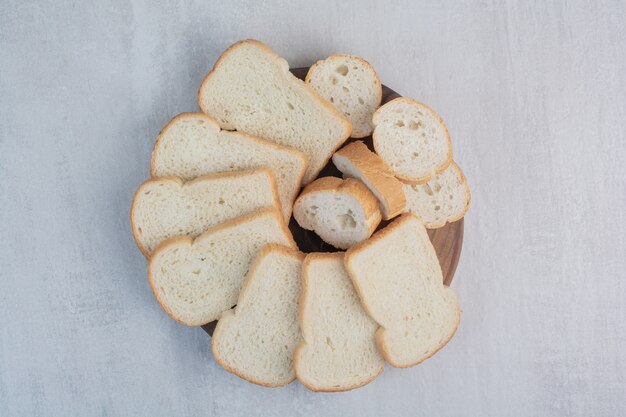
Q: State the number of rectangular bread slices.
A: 7